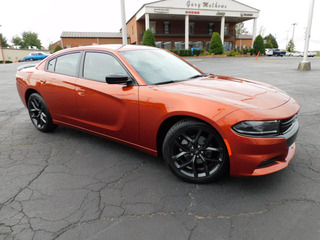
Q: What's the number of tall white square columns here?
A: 4